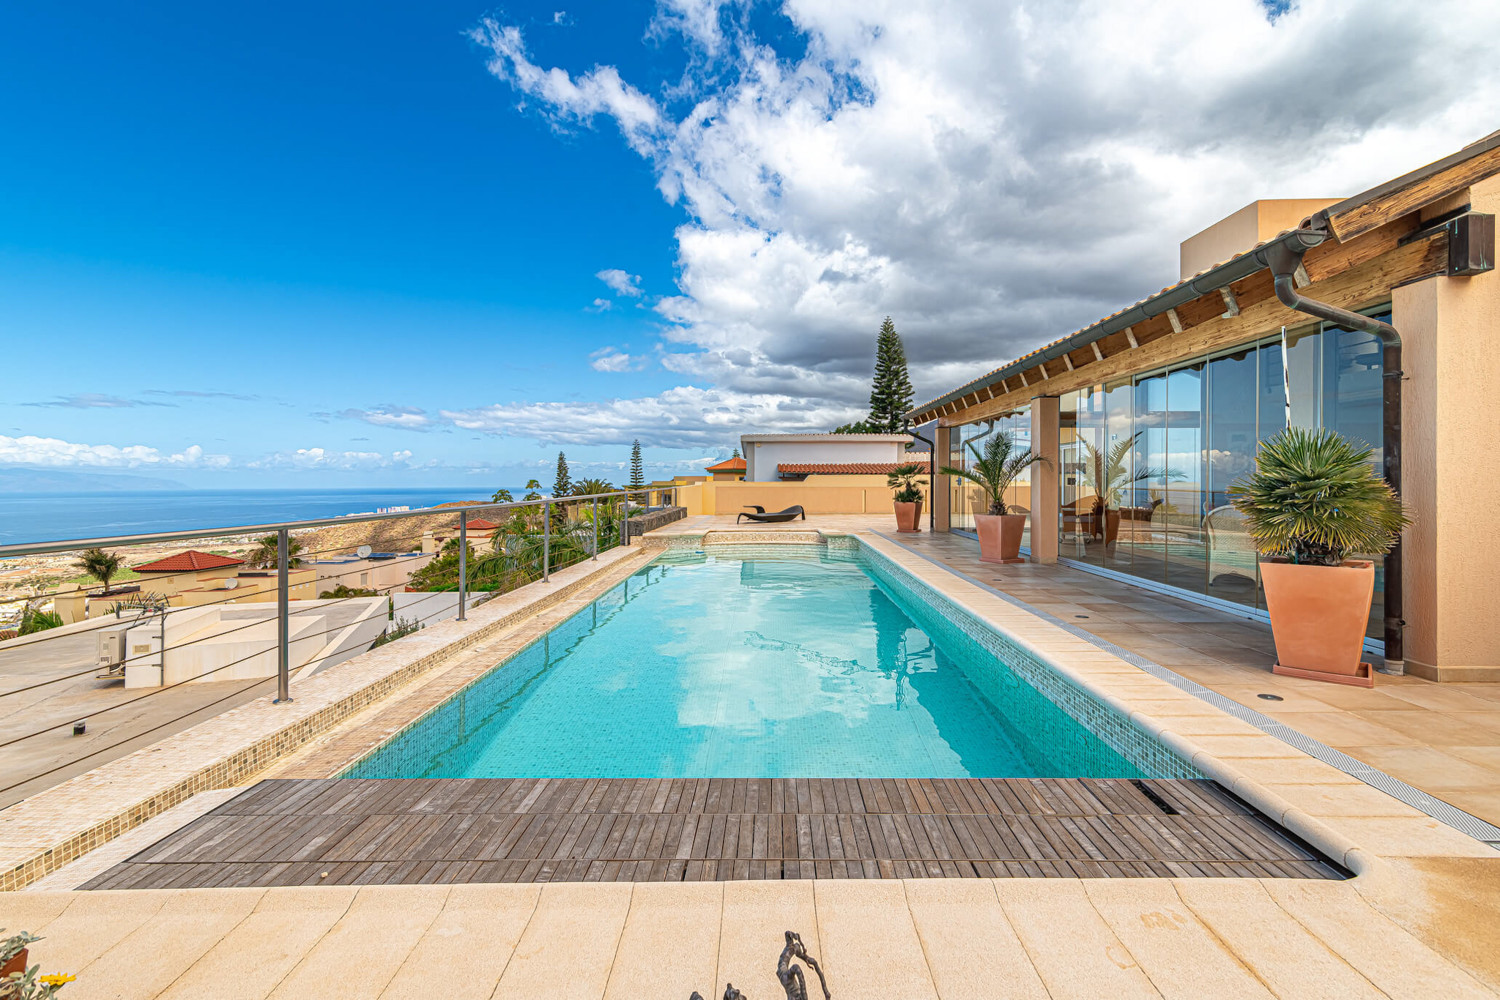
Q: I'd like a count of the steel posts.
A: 8